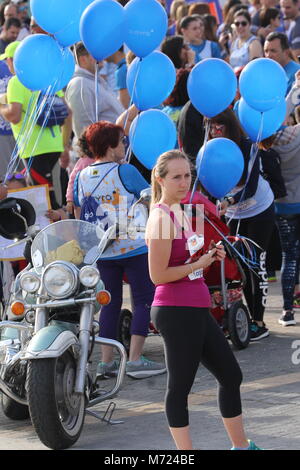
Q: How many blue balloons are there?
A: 12